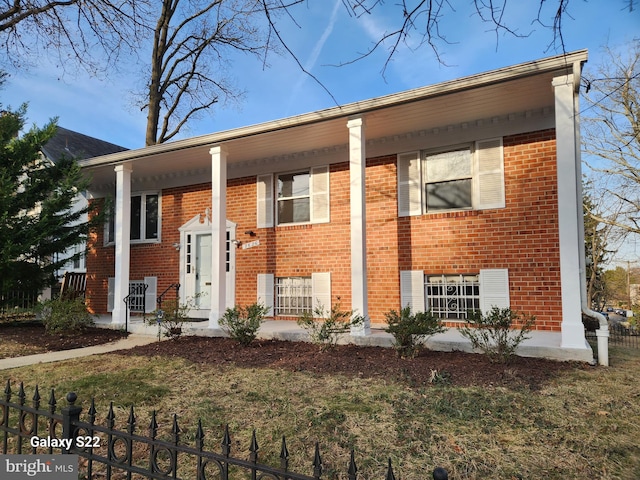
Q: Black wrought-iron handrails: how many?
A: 2